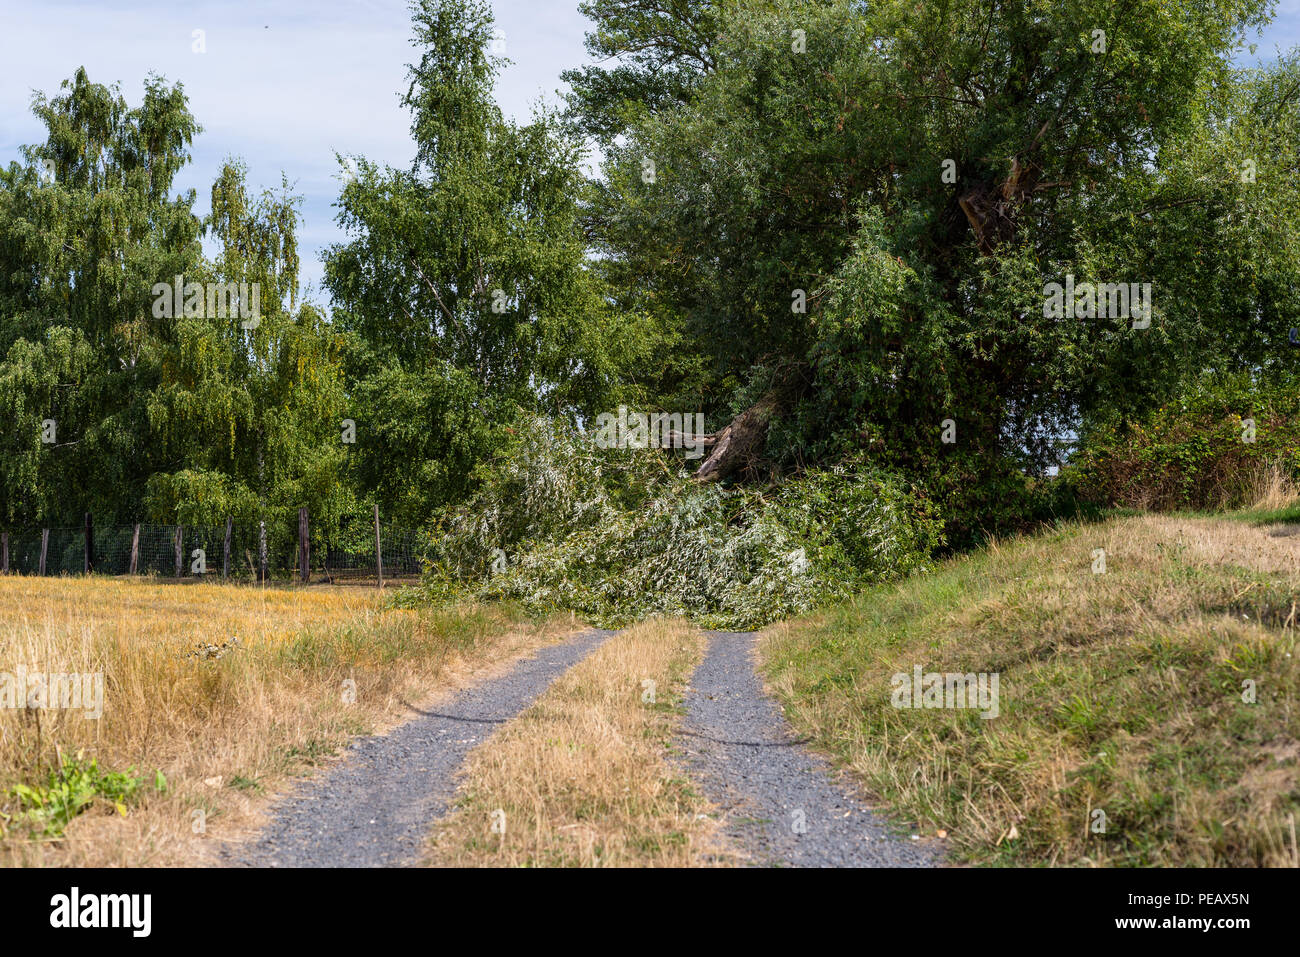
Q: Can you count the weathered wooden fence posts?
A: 8